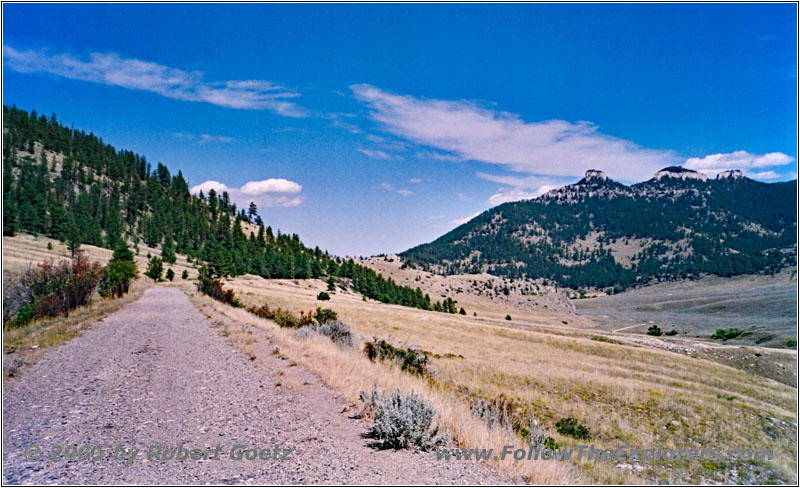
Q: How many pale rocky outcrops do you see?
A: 3